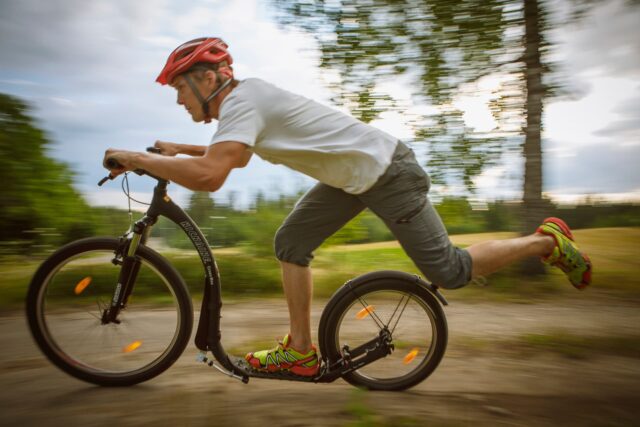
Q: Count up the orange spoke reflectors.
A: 4